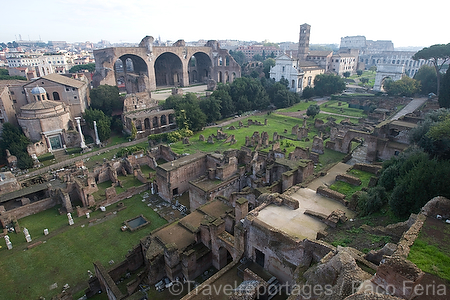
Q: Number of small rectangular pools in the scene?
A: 1